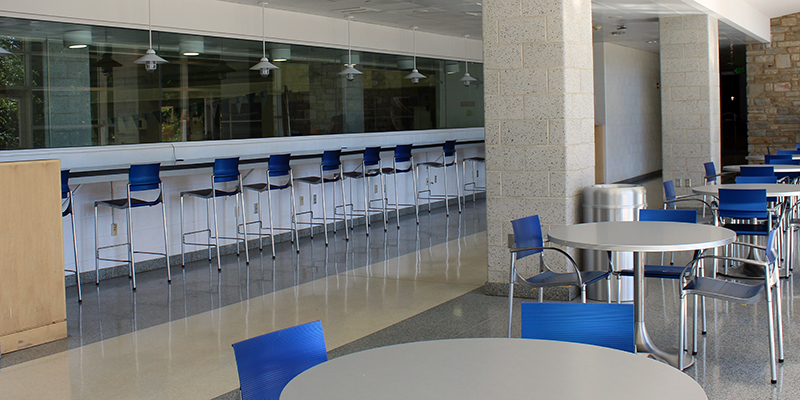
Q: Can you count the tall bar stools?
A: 9